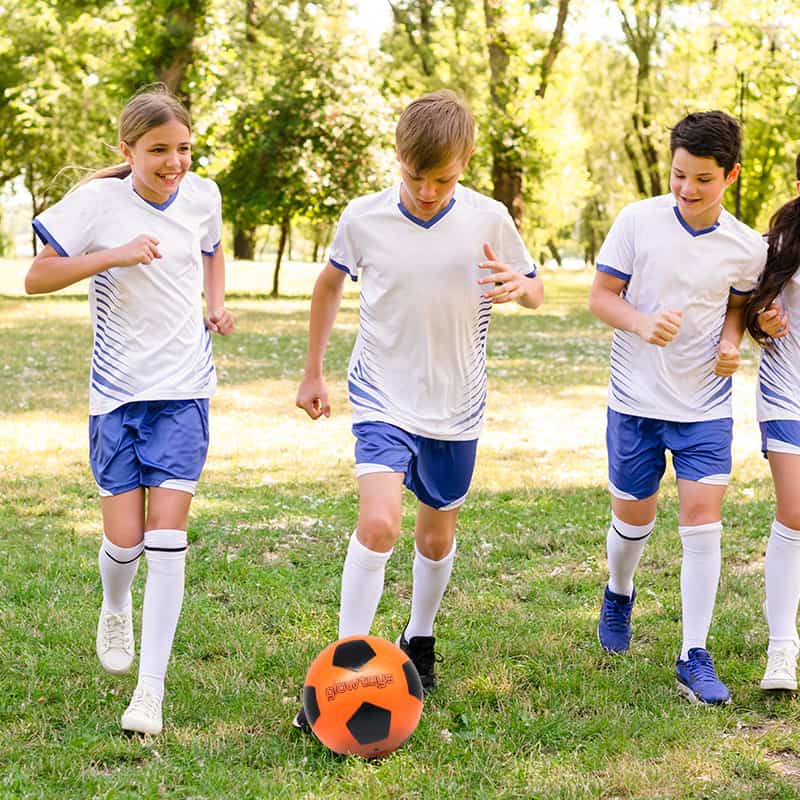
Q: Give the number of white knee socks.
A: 7